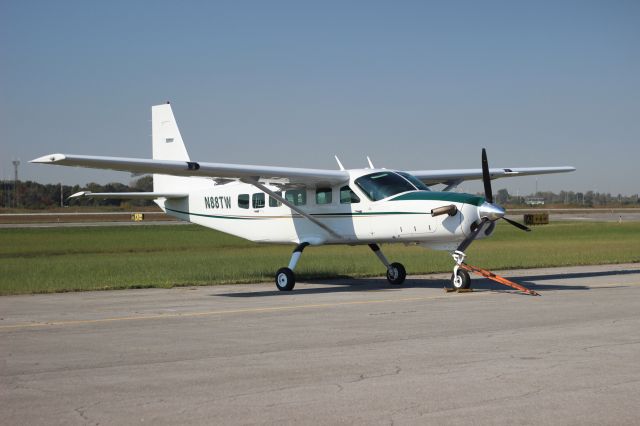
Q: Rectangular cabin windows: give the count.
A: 5